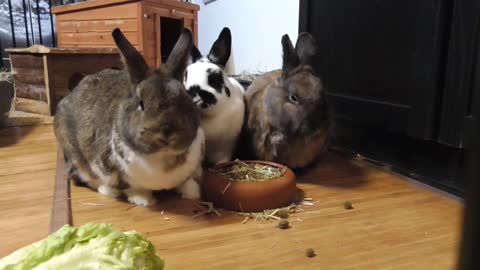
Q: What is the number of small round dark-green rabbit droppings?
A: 4